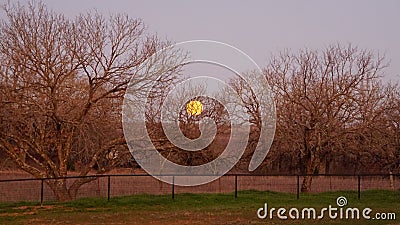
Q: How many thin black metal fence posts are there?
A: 6